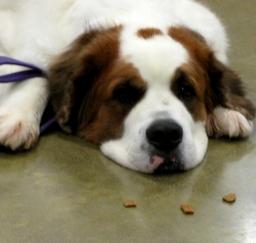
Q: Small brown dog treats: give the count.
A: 3